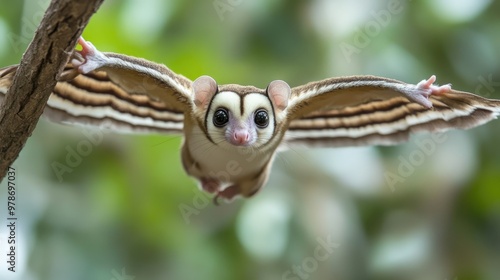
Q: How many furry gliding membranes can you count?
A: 2